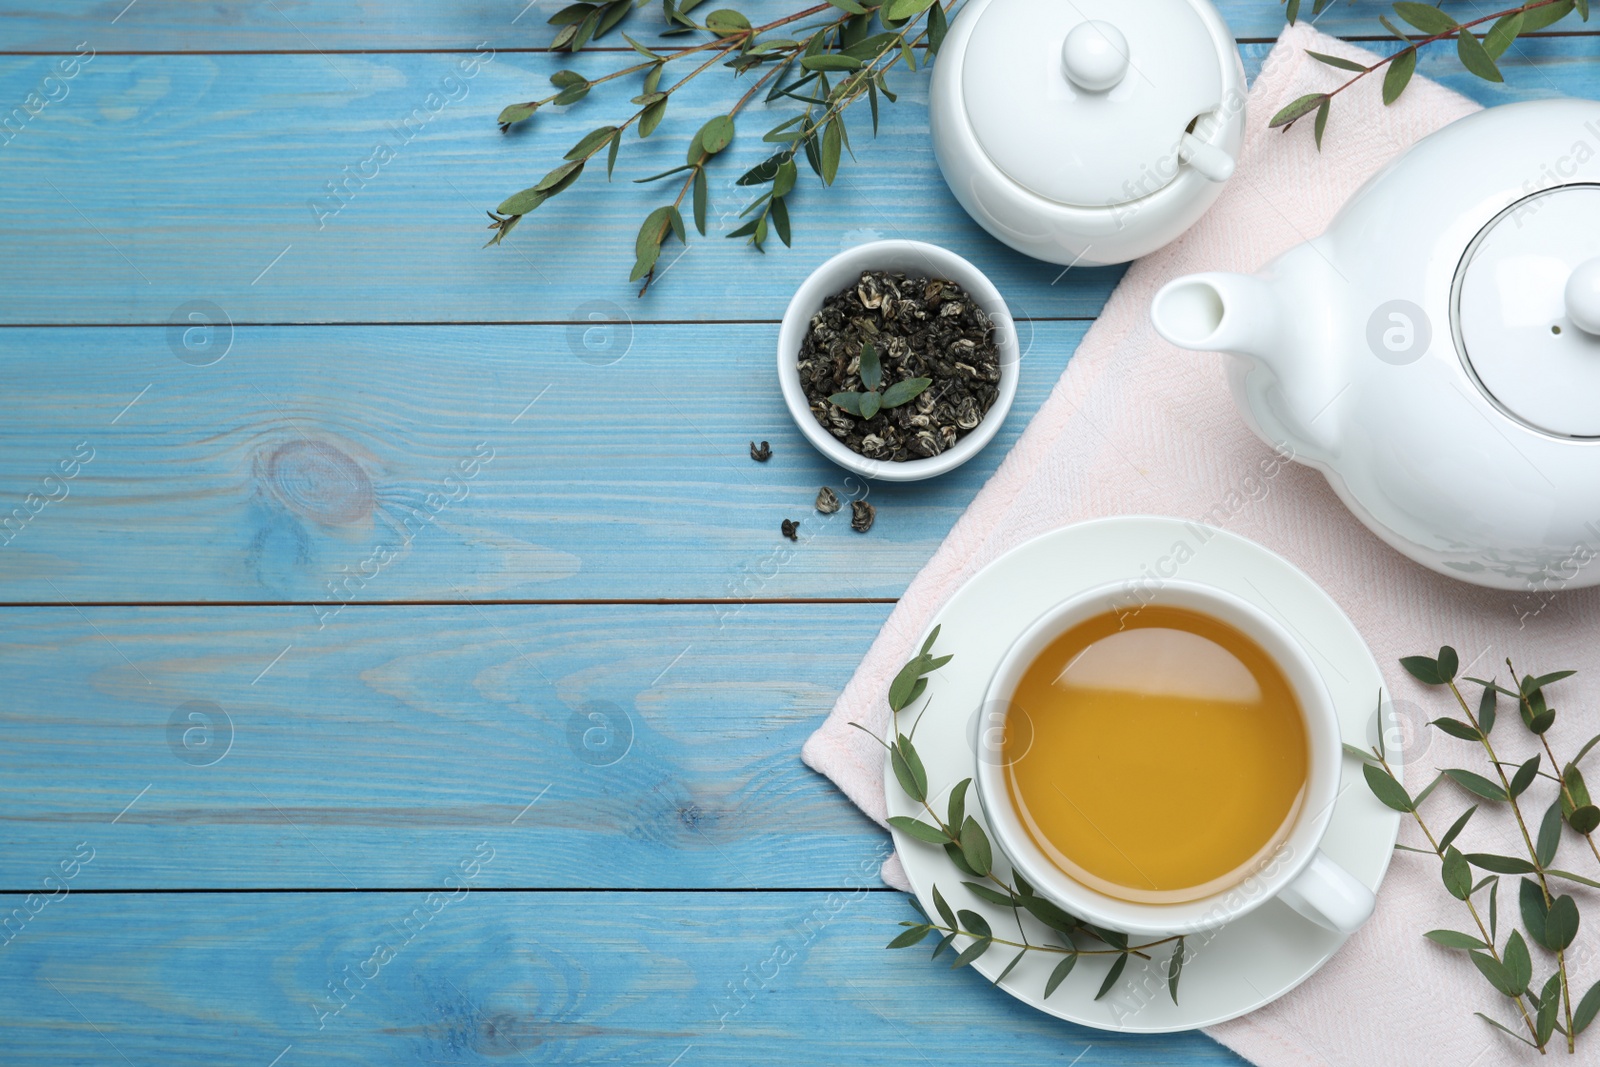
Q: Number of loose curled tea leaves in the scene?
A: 4